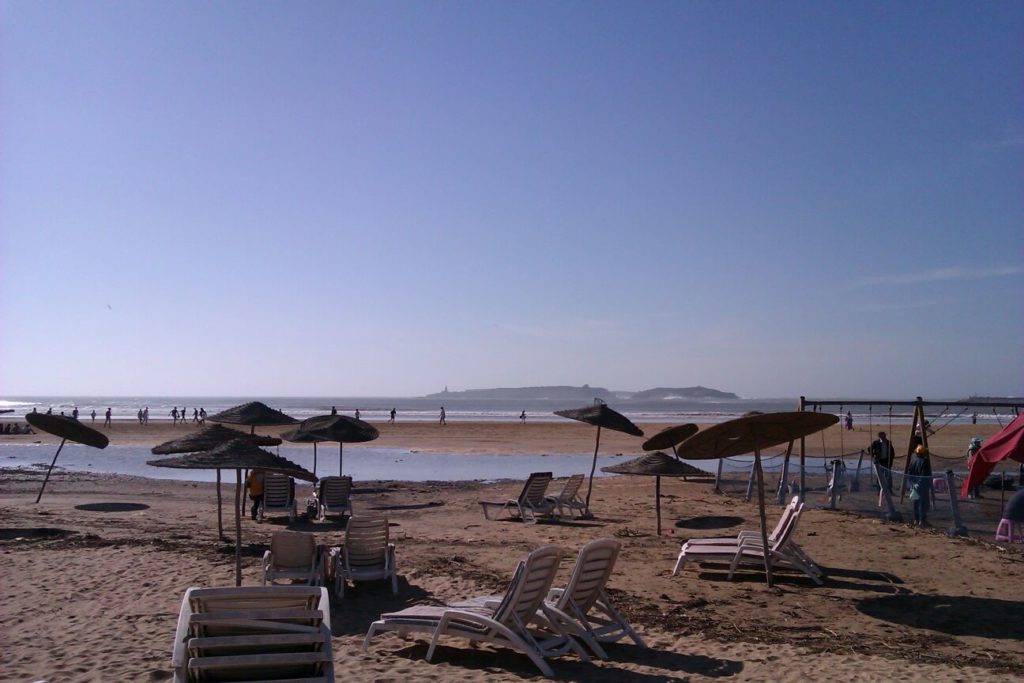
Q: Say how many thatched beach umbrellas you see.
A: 10